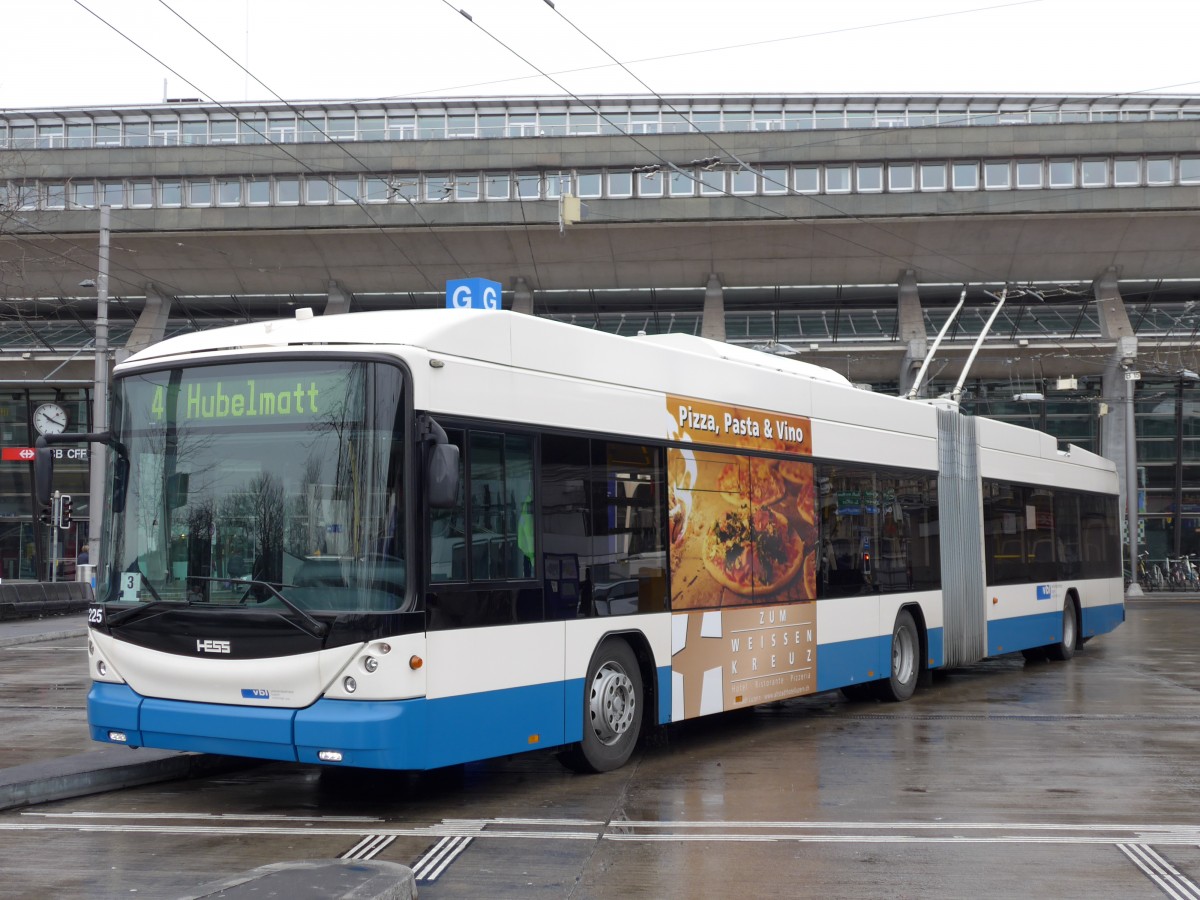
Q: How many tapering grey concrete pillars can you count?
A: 6